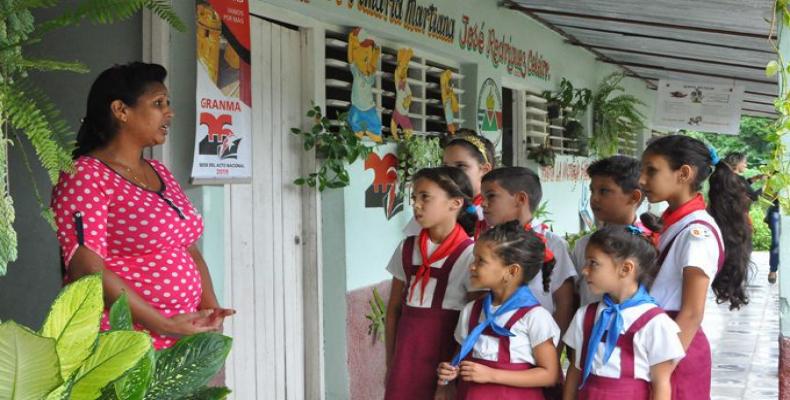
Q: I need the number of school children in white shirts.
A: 7